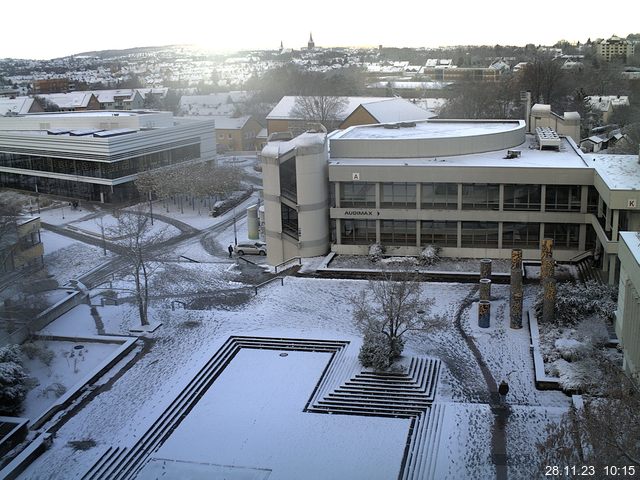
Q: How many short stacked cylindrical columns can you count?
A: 3